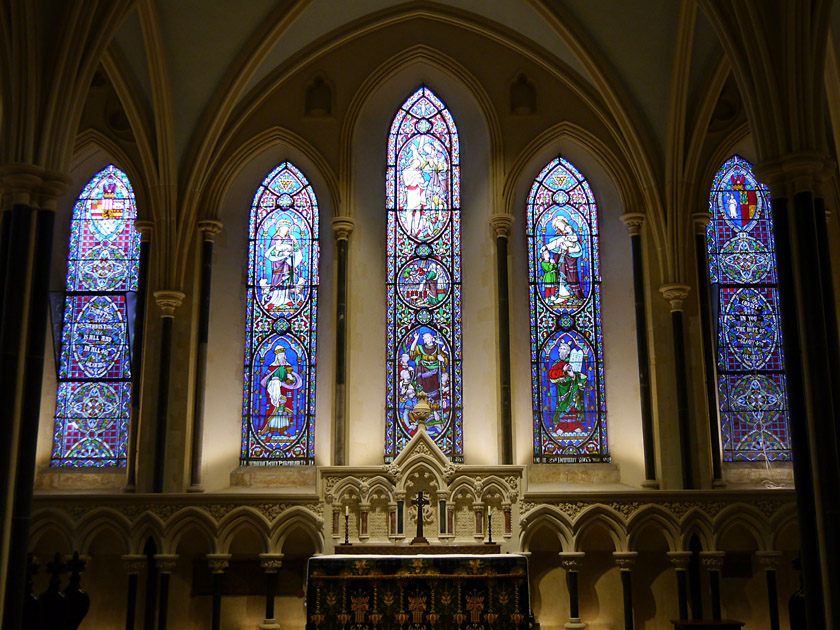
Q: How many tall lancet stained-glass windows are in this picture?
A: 5